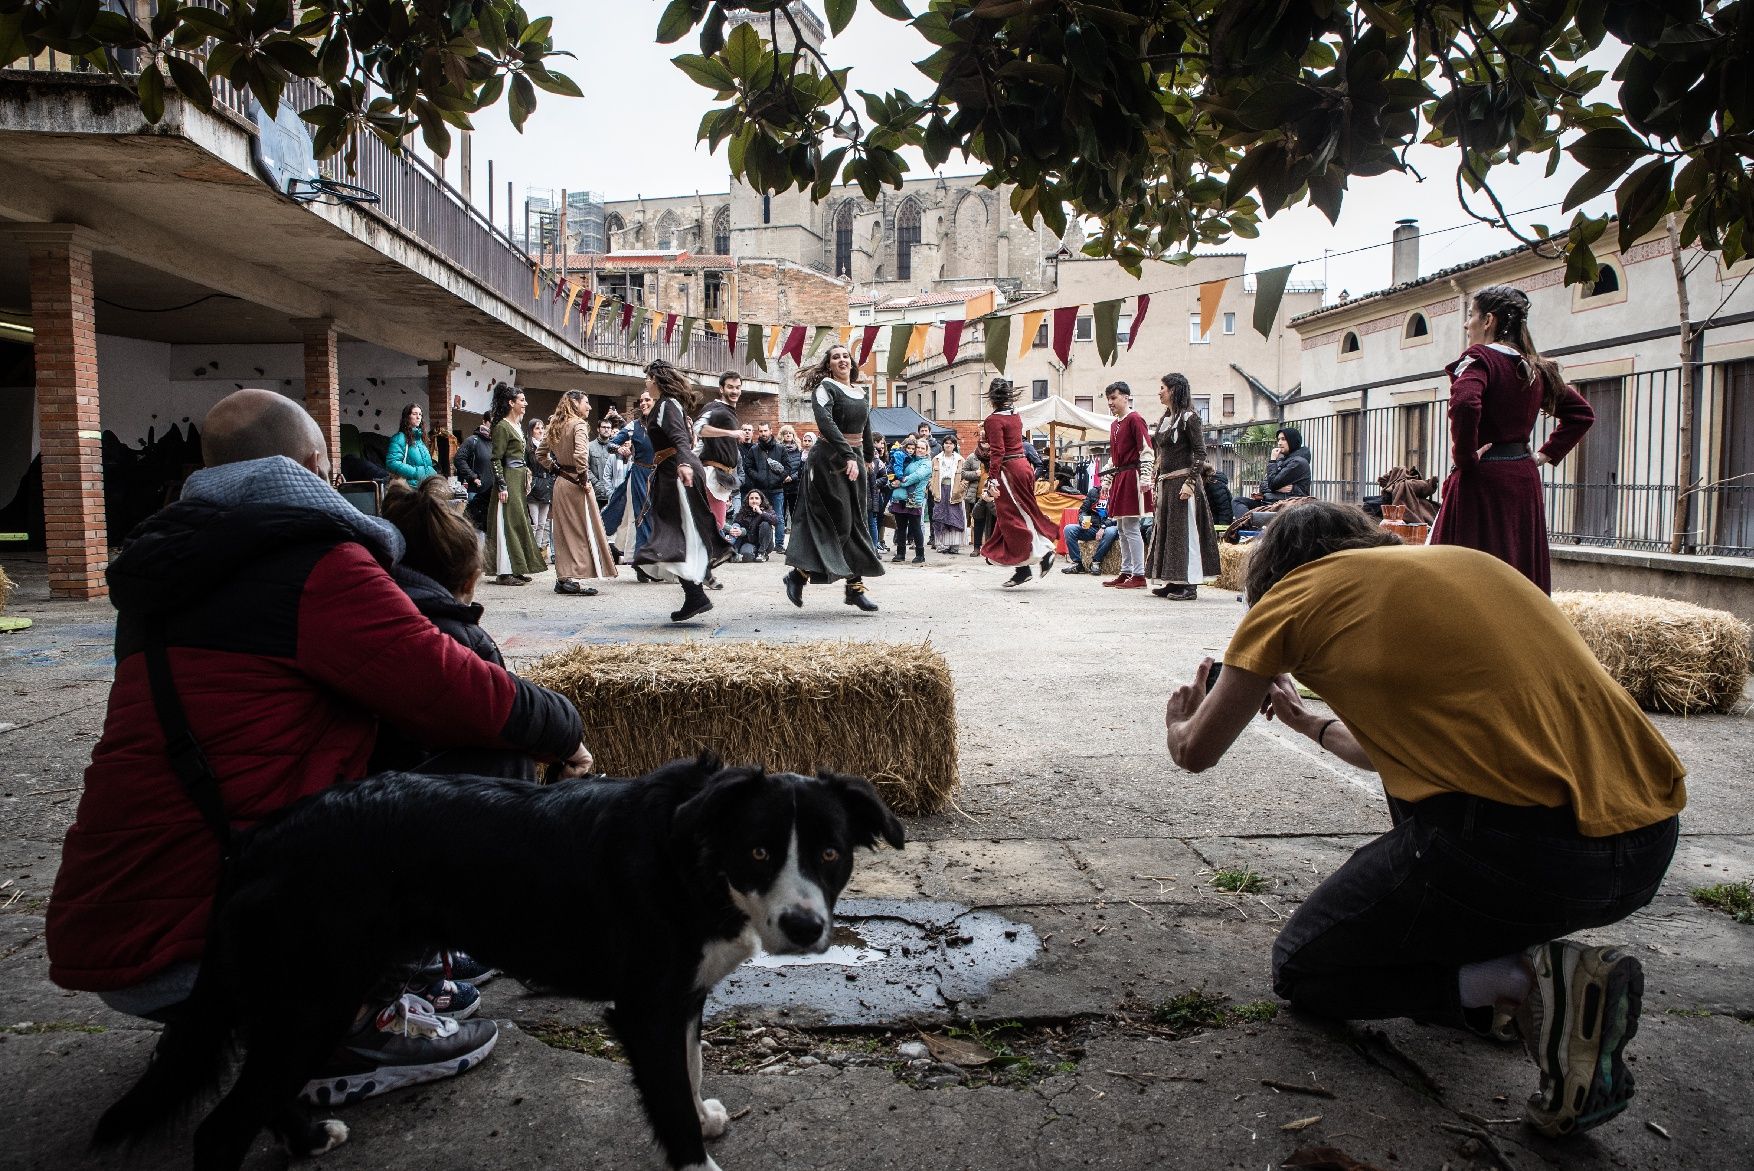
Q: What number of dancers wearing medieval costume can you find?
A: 10